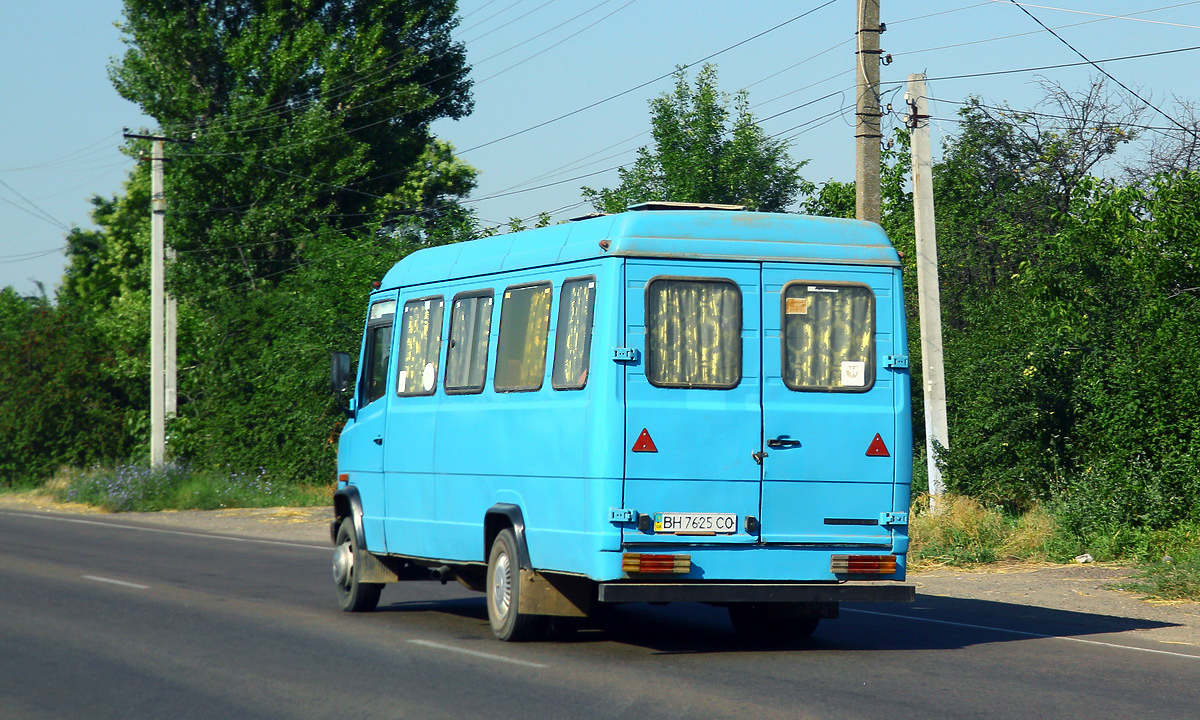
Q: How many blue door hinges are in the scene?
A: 4